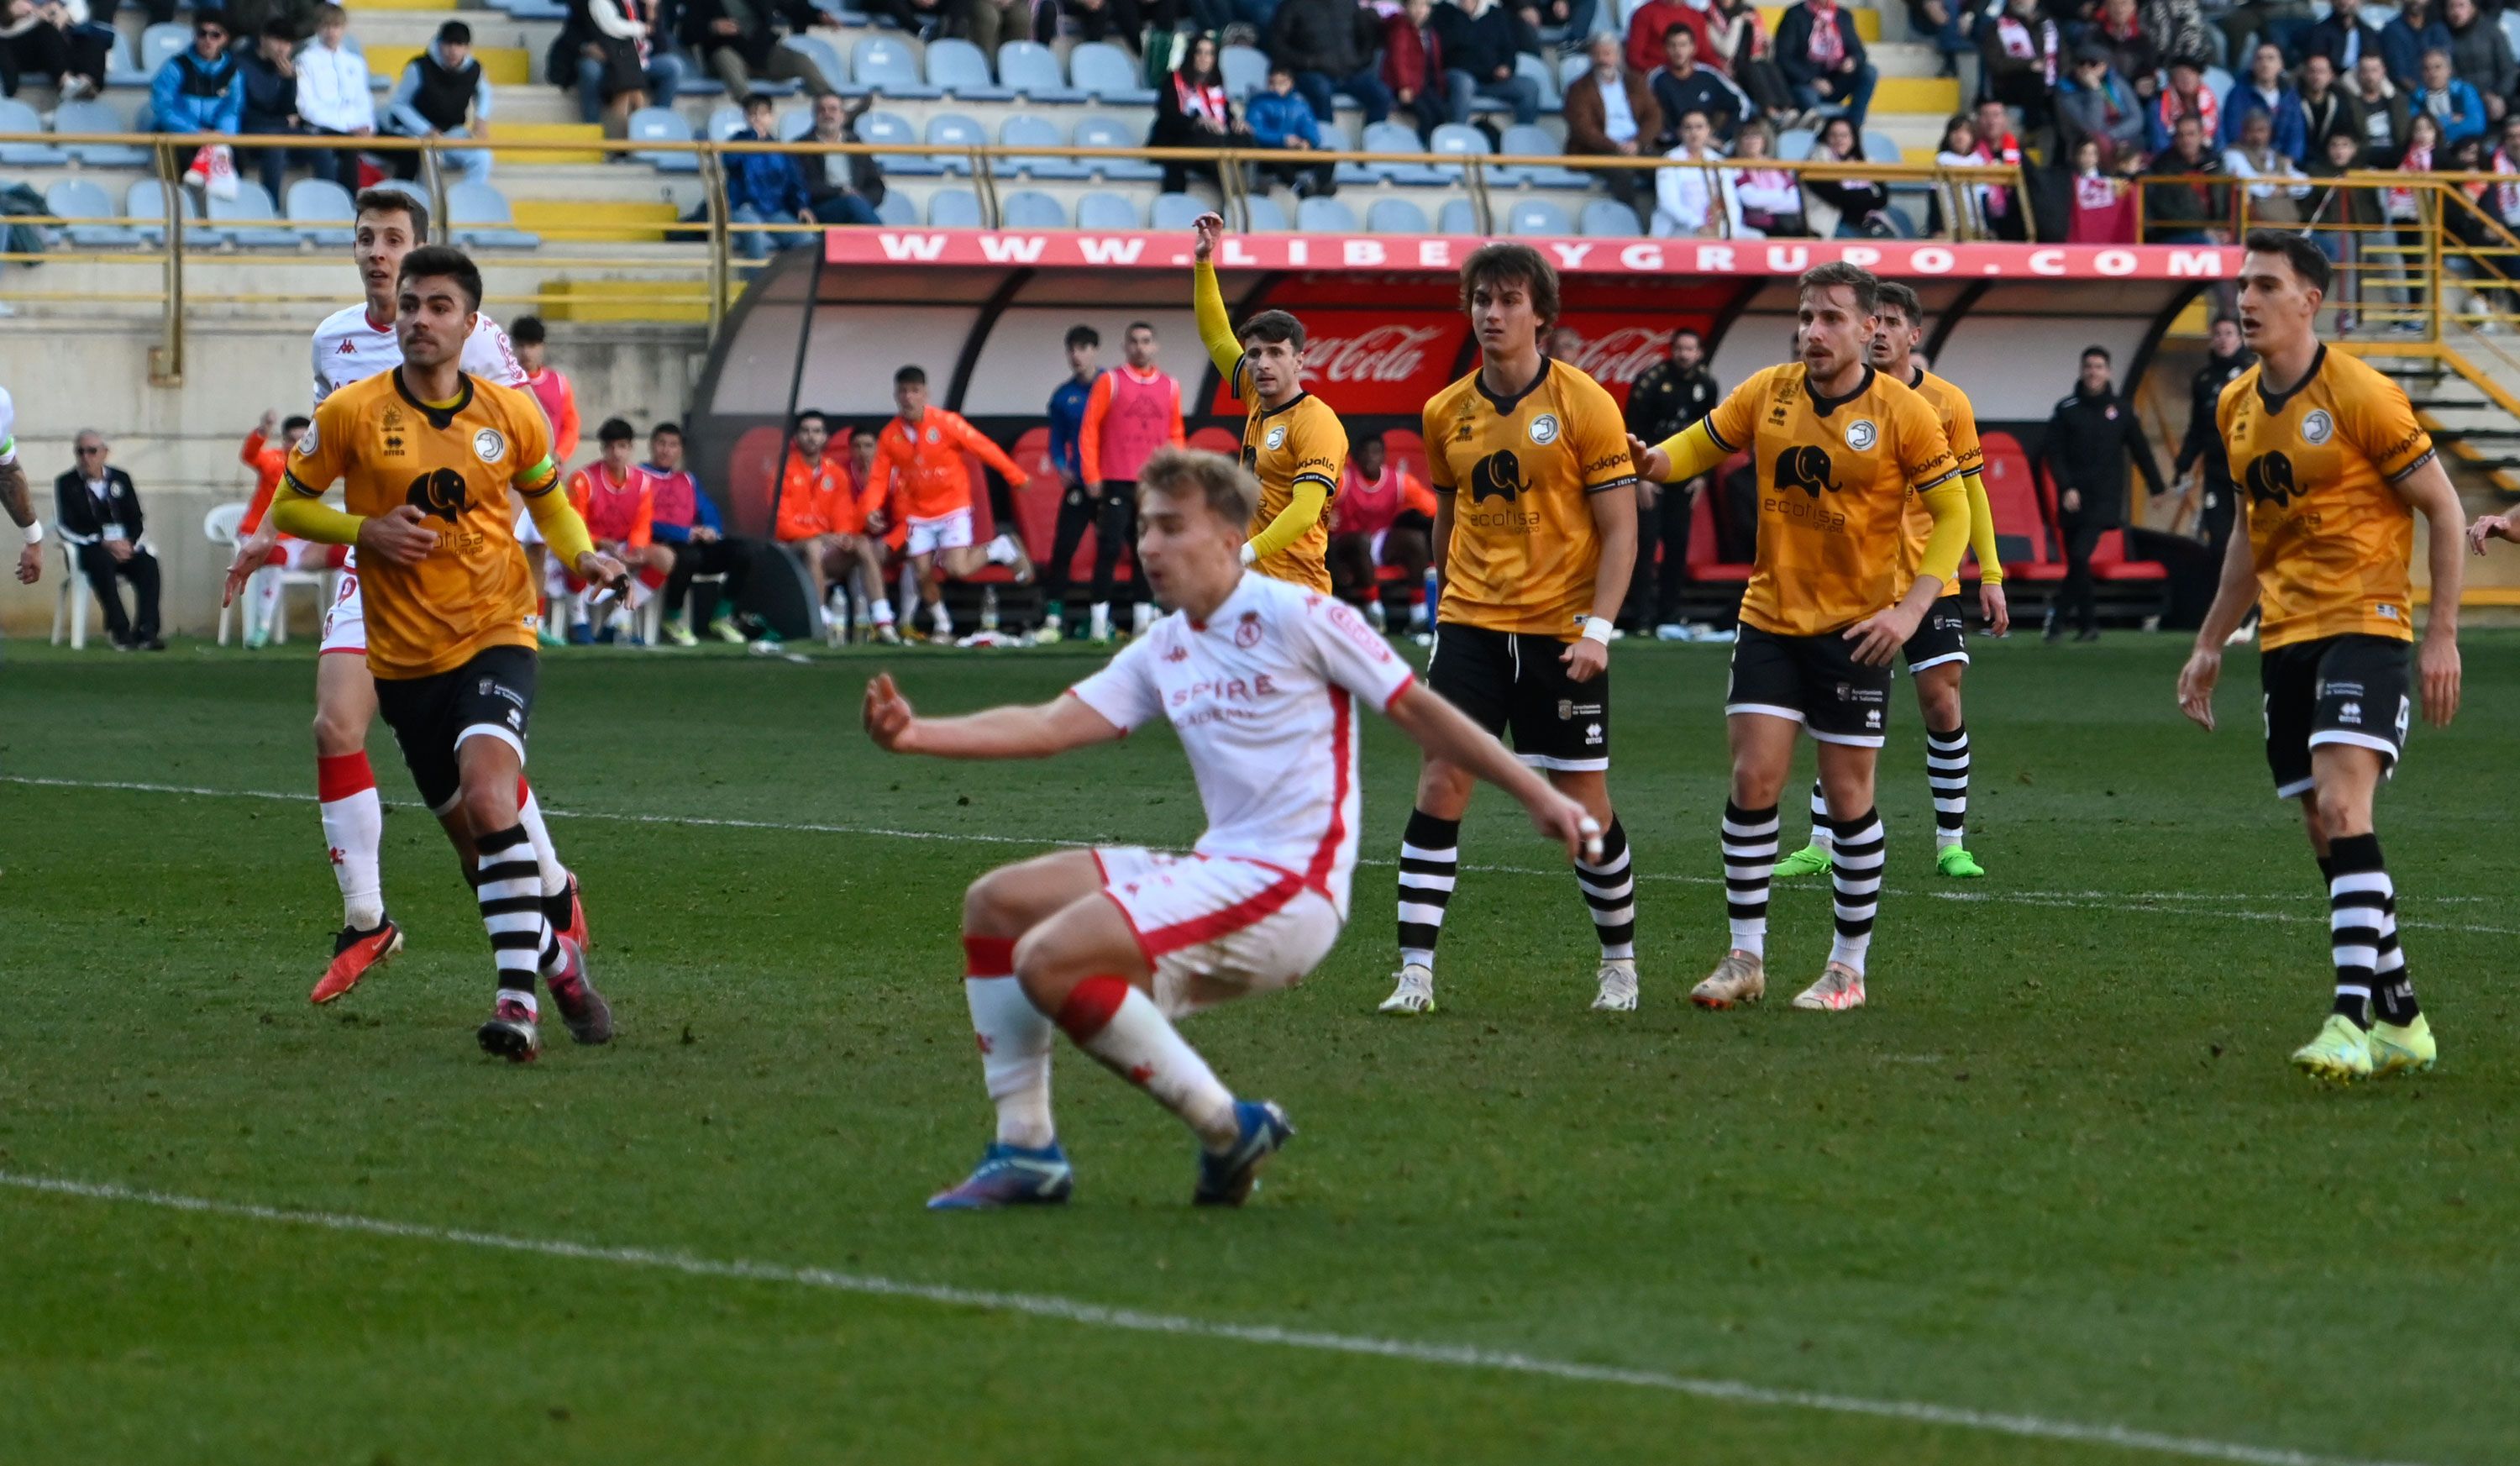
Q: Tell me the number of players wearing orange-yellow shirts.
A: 6